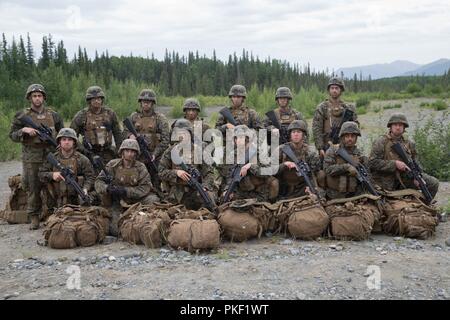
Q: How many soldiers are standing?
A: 7